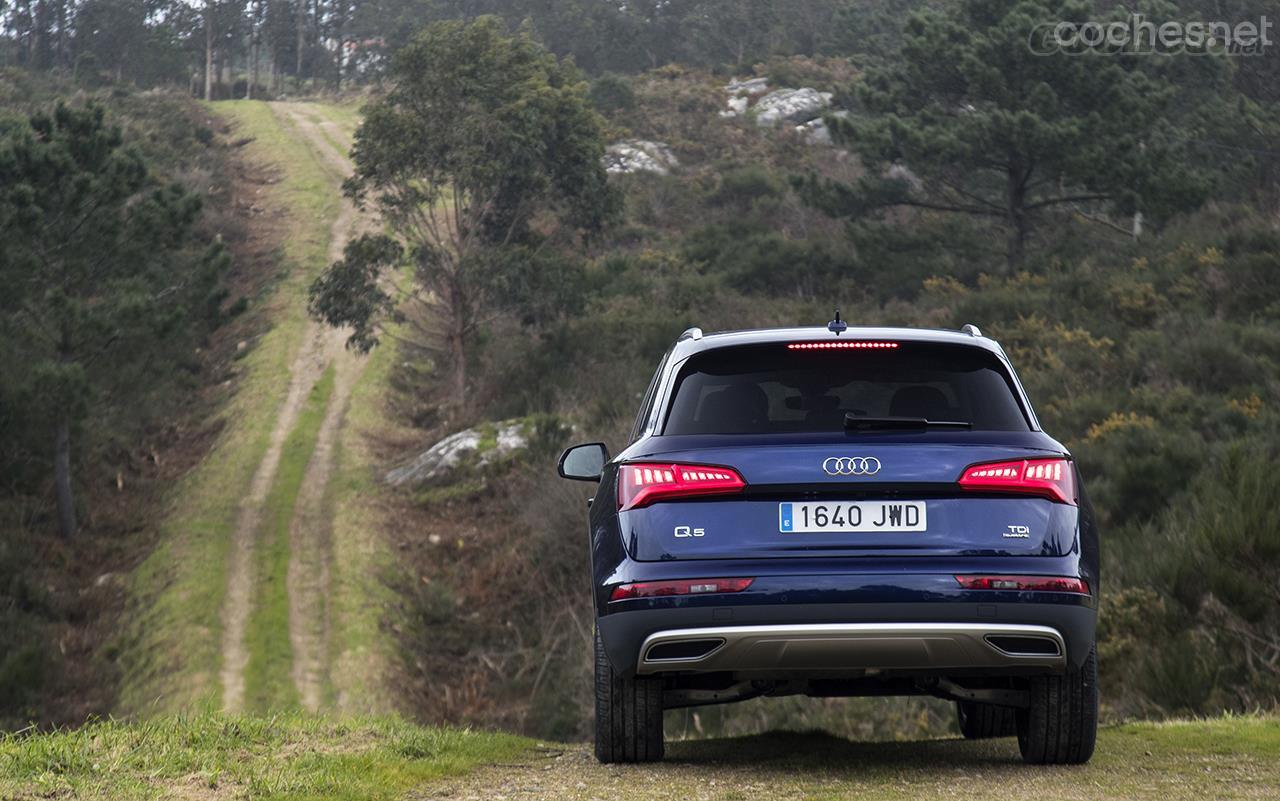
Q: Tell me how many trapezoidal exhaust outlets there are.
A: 2